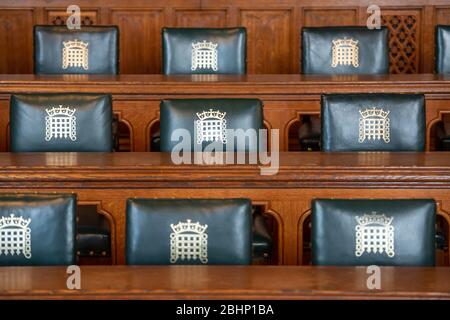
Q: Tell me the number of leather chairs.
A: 10